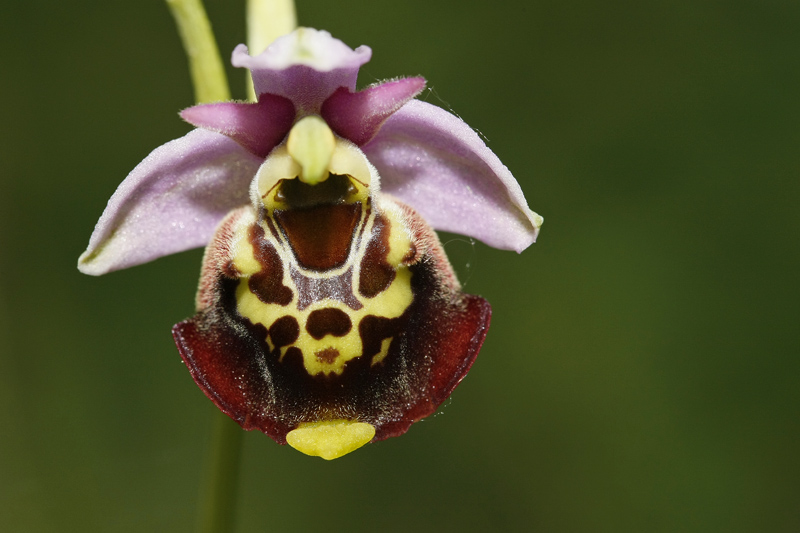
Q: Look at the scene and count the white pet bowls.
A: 0